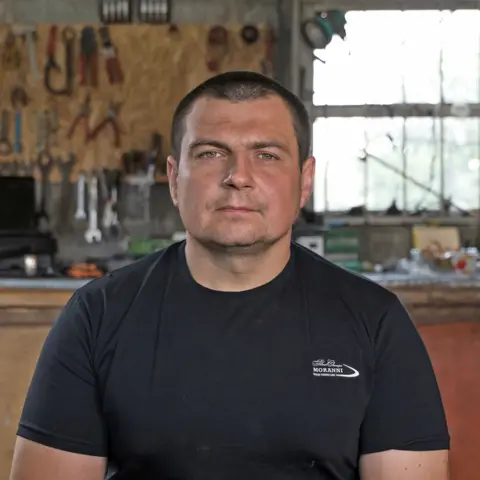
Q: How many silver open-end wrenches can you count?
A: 2